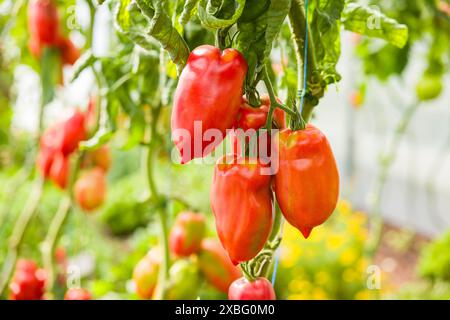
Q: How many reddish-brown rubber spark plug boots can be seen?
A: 0